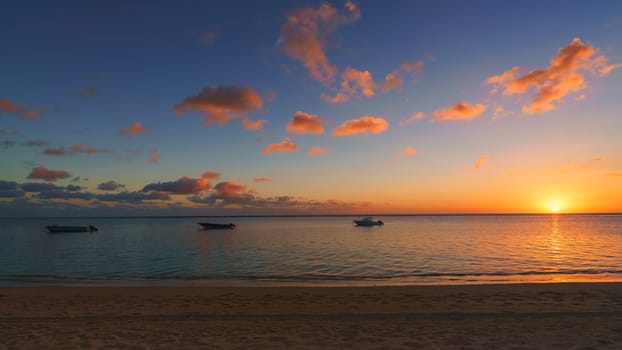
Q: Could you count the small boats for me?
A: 3